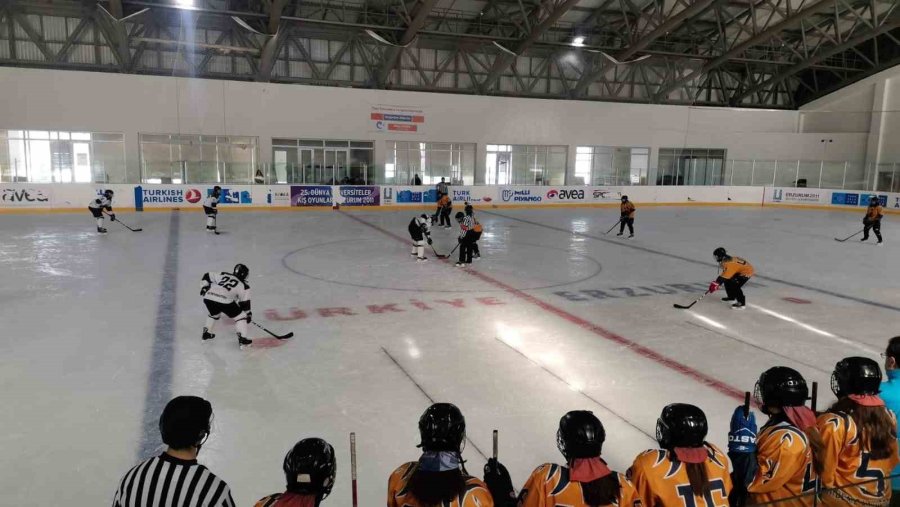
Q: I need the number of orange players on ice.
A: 5